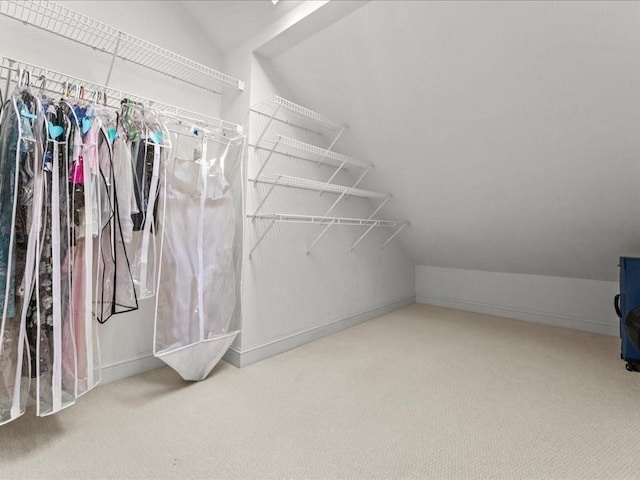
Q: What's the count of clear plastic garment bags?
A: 6